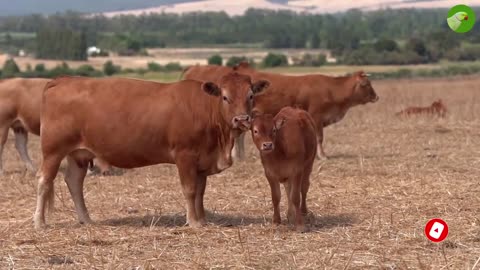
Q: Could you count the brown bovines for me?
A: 6